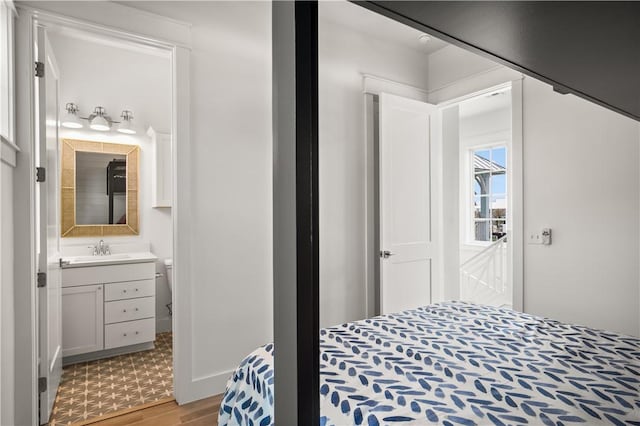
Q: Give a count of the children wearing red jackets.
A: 0